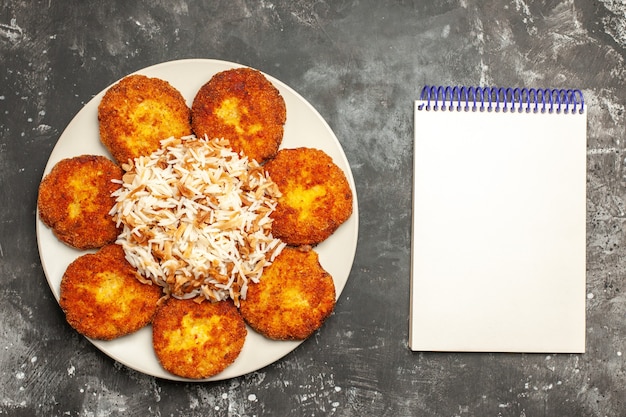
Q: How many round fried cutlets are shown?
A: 7